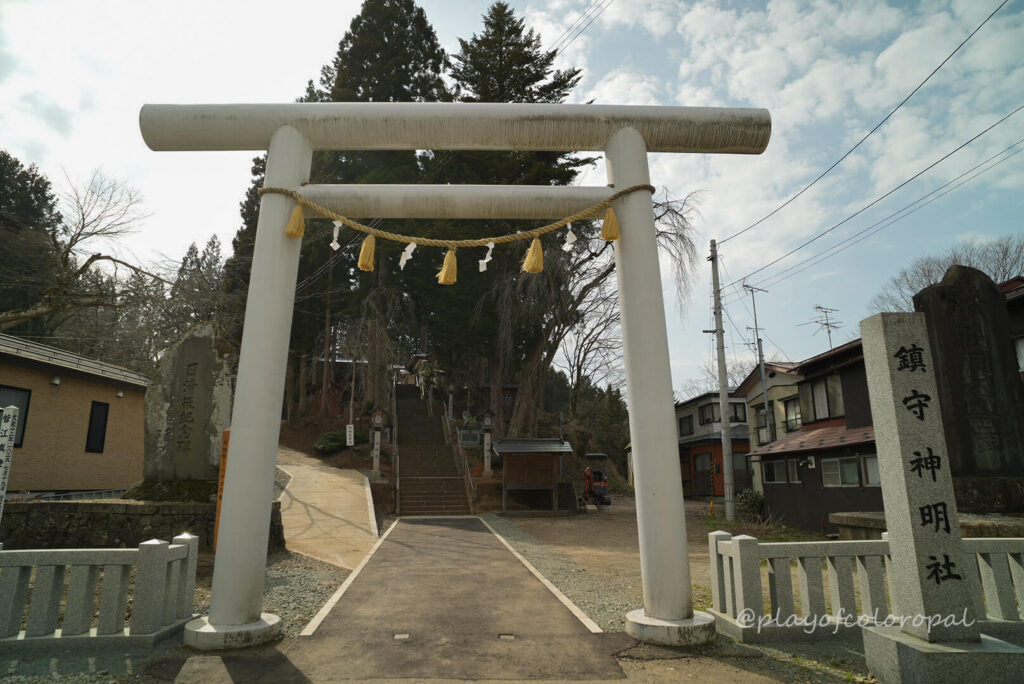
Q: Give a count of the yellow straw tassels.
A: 5